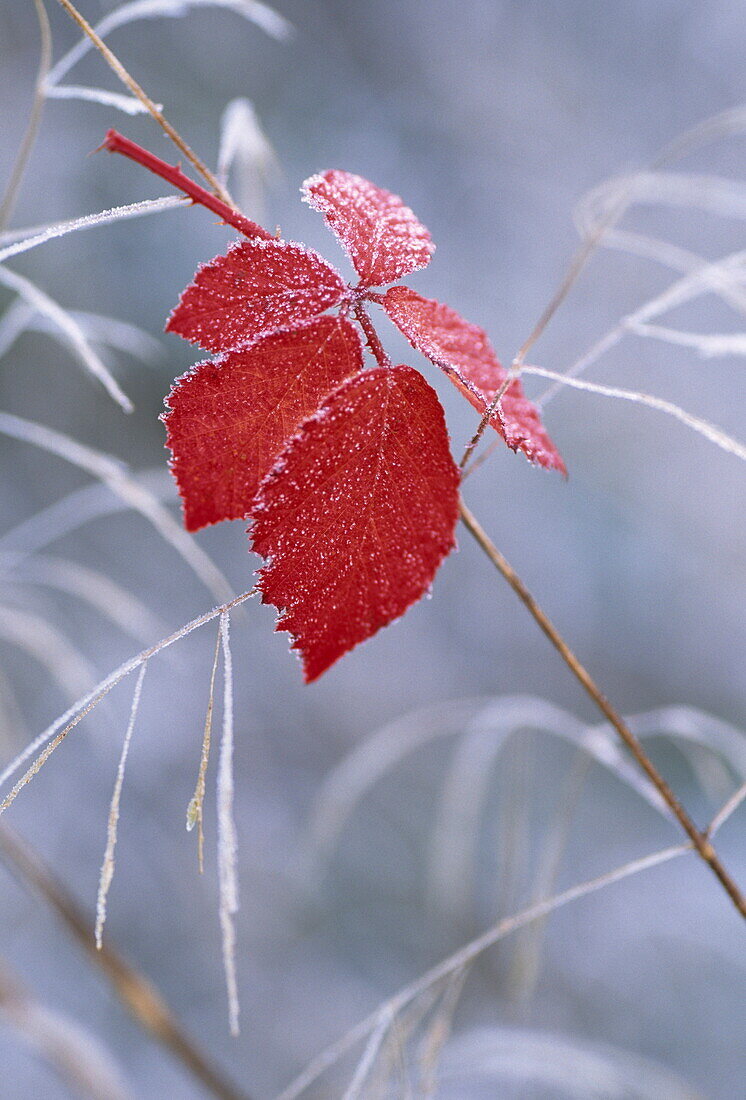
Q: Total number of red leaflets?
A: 5